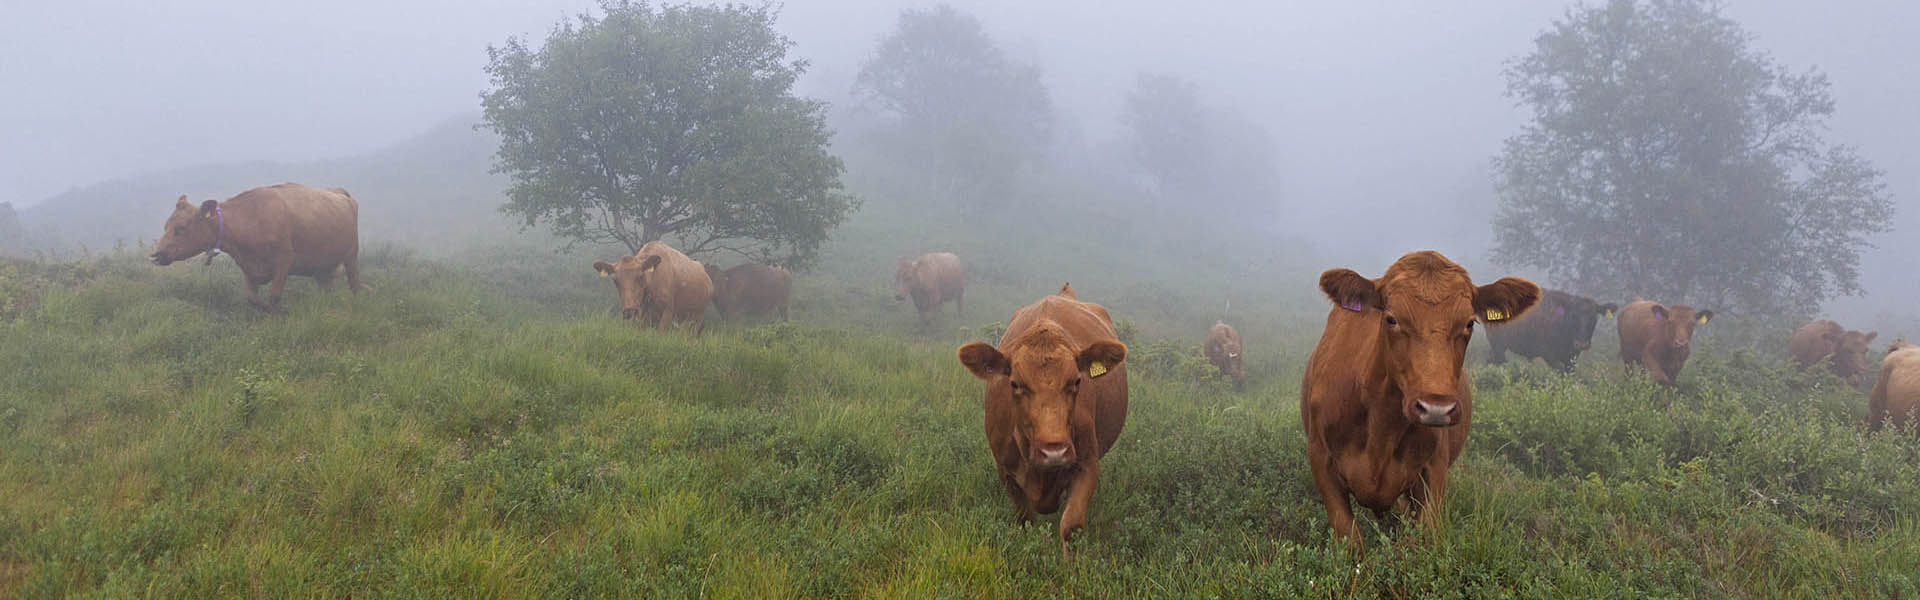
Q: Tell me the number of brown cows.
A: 10